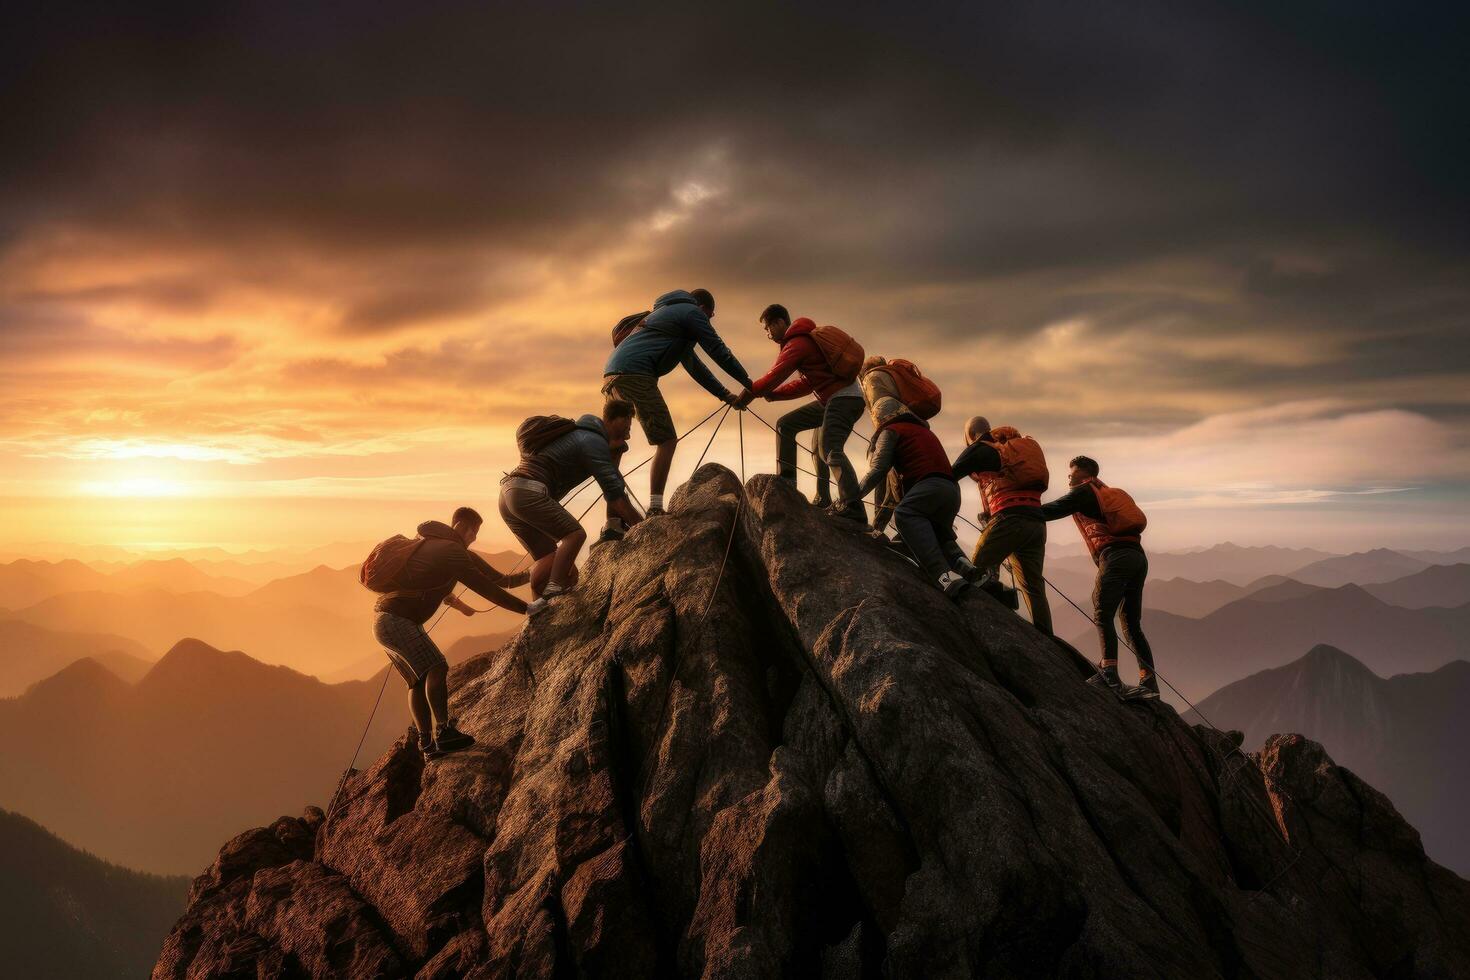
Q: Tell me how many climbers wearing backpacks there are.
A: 7